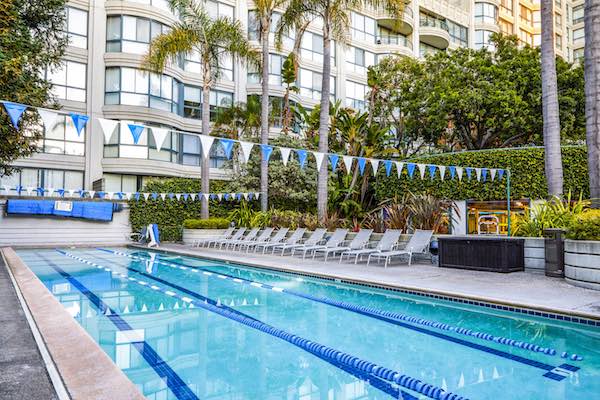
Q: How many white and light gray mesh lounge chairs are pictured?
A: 11